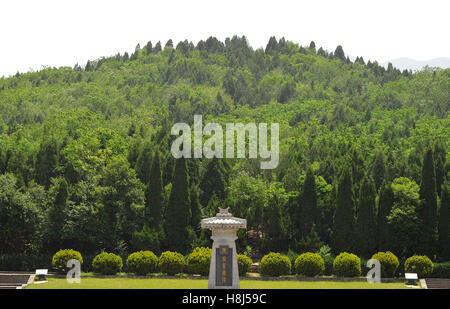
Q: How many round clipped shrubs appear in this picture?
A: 11